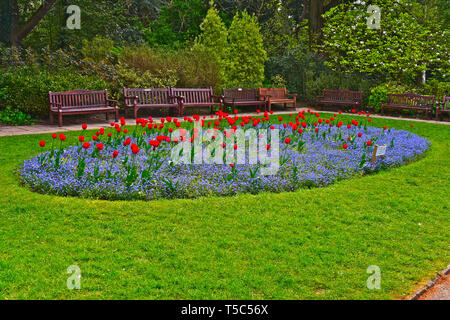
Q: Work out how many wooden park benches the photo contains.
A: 8